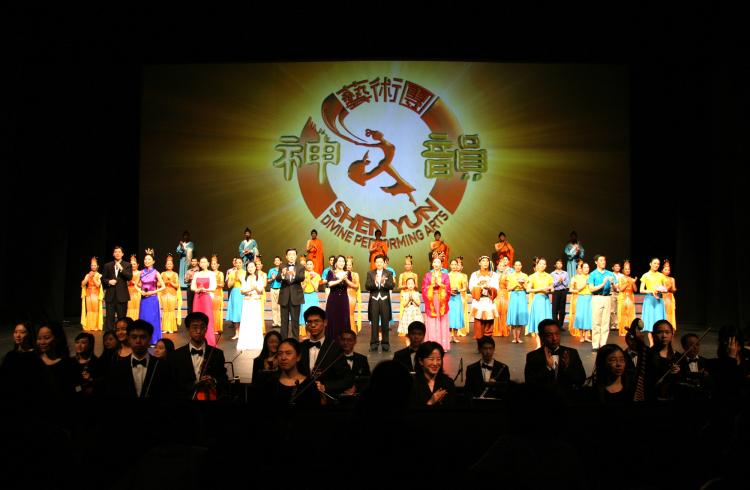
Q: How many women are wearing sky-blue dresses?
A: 7